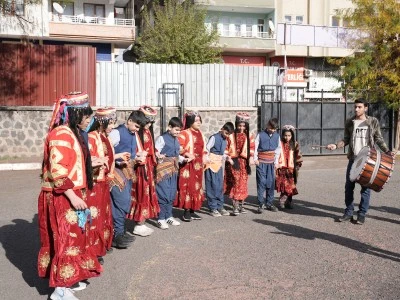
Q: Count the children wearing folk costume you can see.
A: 10